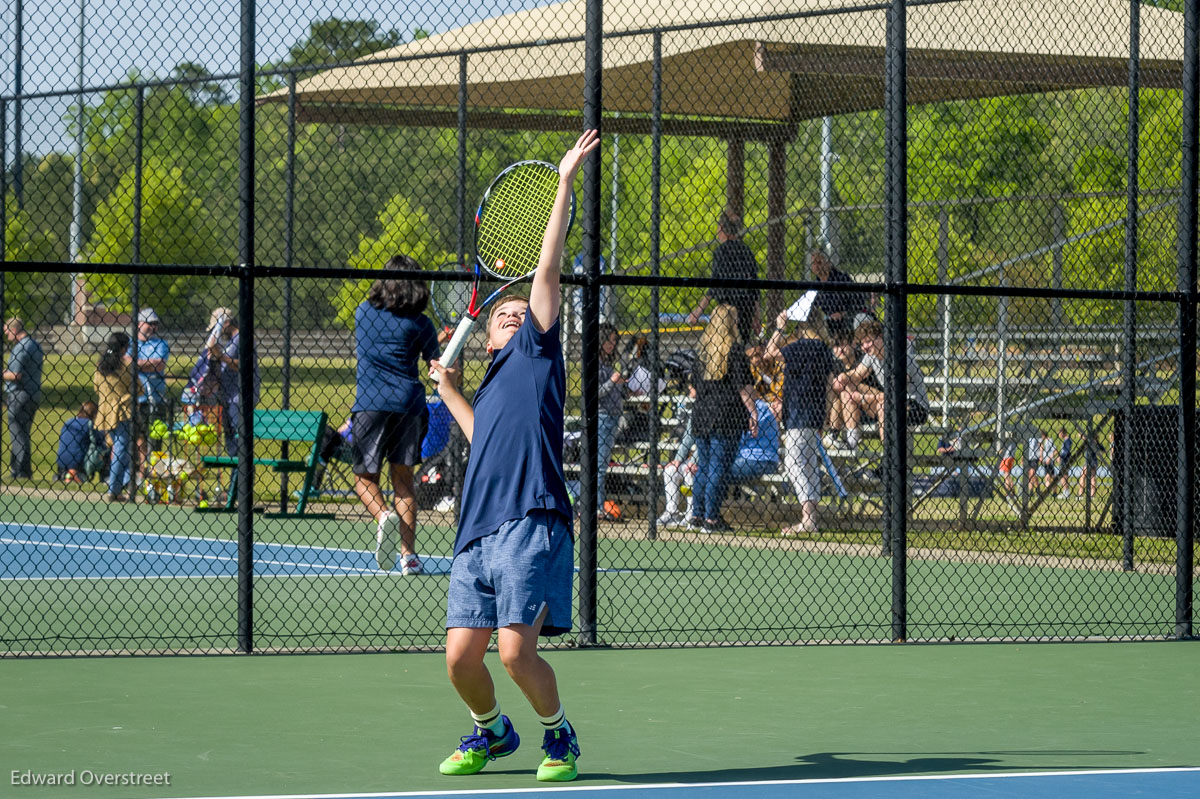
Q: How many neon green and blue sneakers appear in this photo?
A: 2